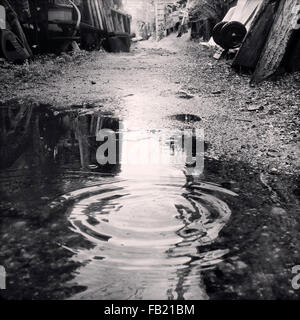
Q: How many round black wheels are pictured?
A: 2